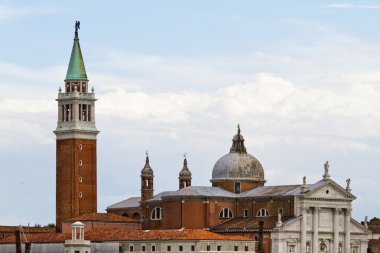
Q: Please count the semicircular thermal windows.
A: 3